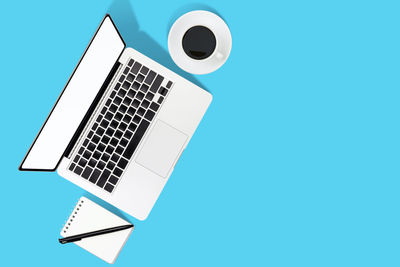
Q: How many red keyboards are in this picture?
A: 0